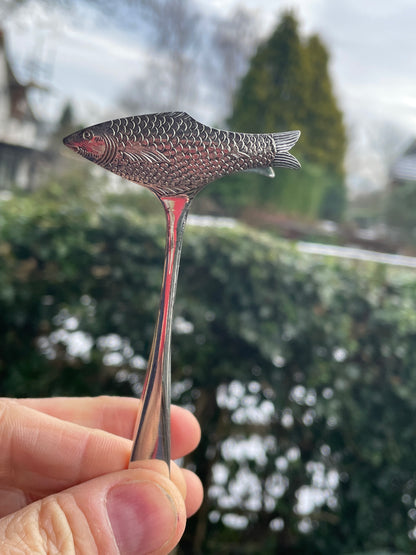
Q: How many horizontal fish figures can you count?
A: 1